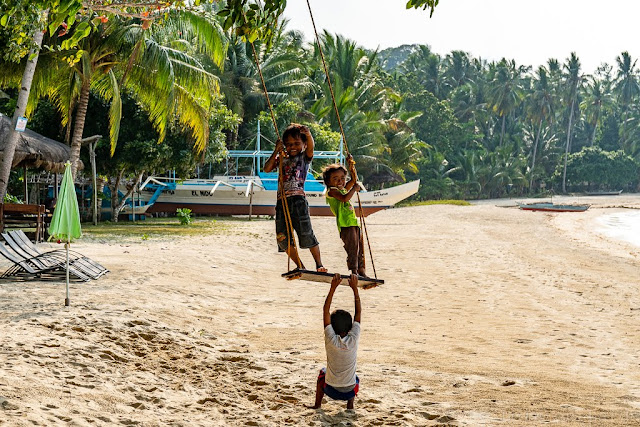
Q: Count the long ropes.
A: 2